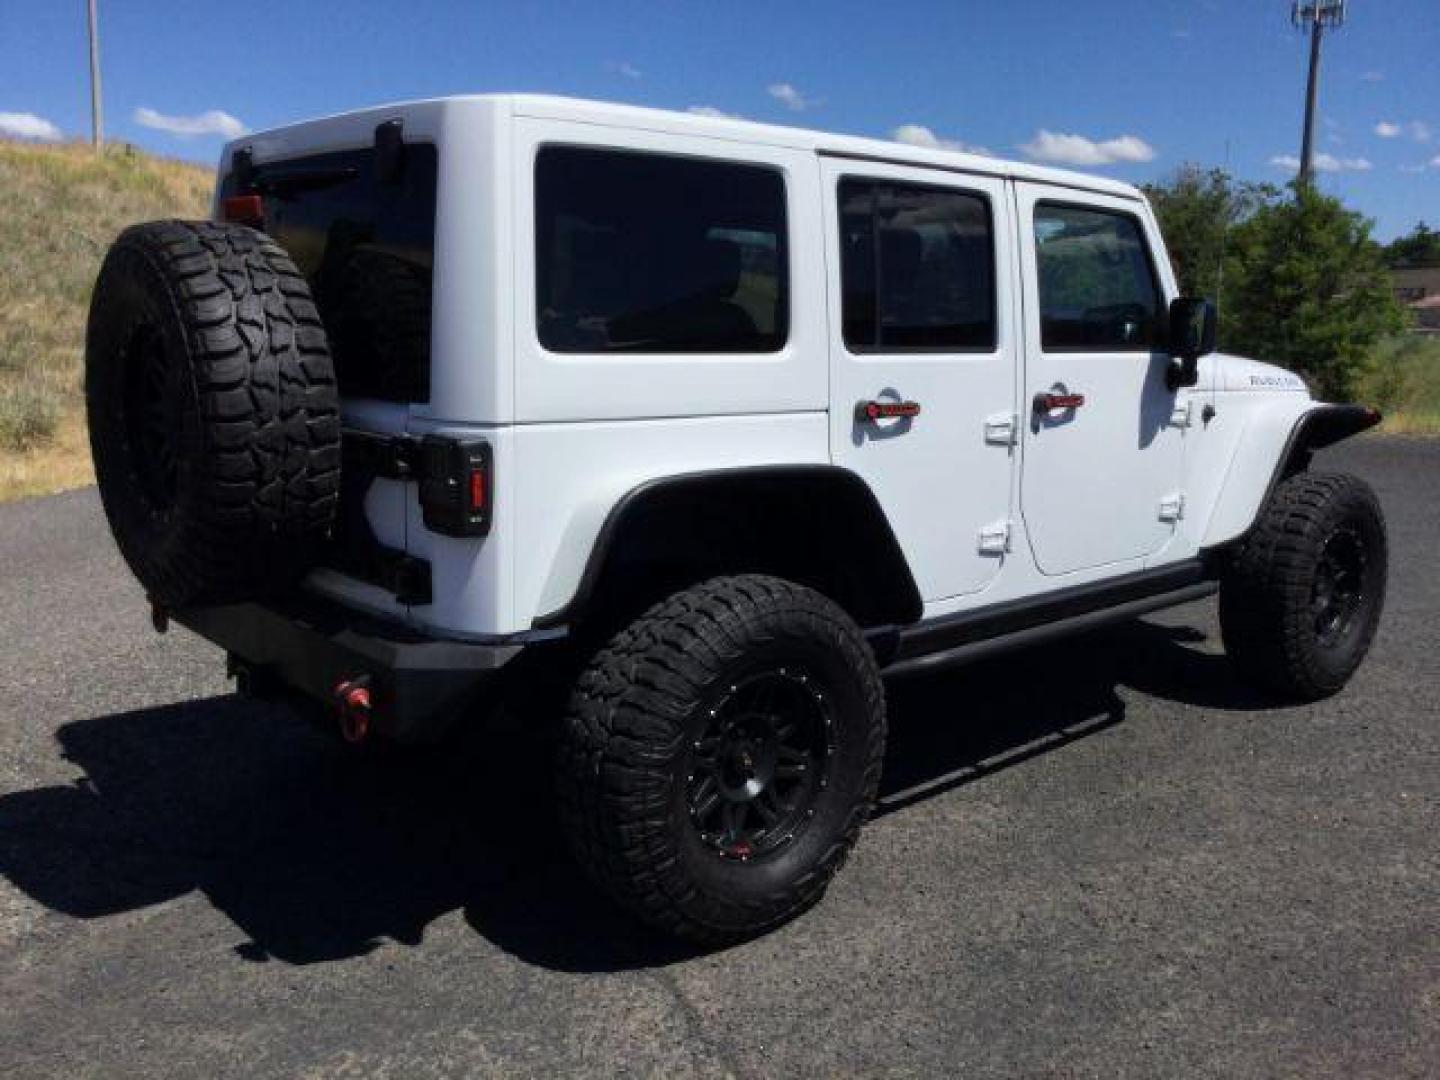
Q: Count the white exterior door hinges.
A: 4